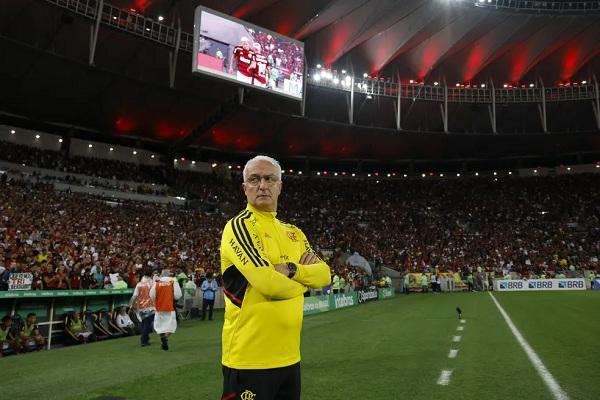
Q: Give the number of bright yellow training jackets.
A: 1